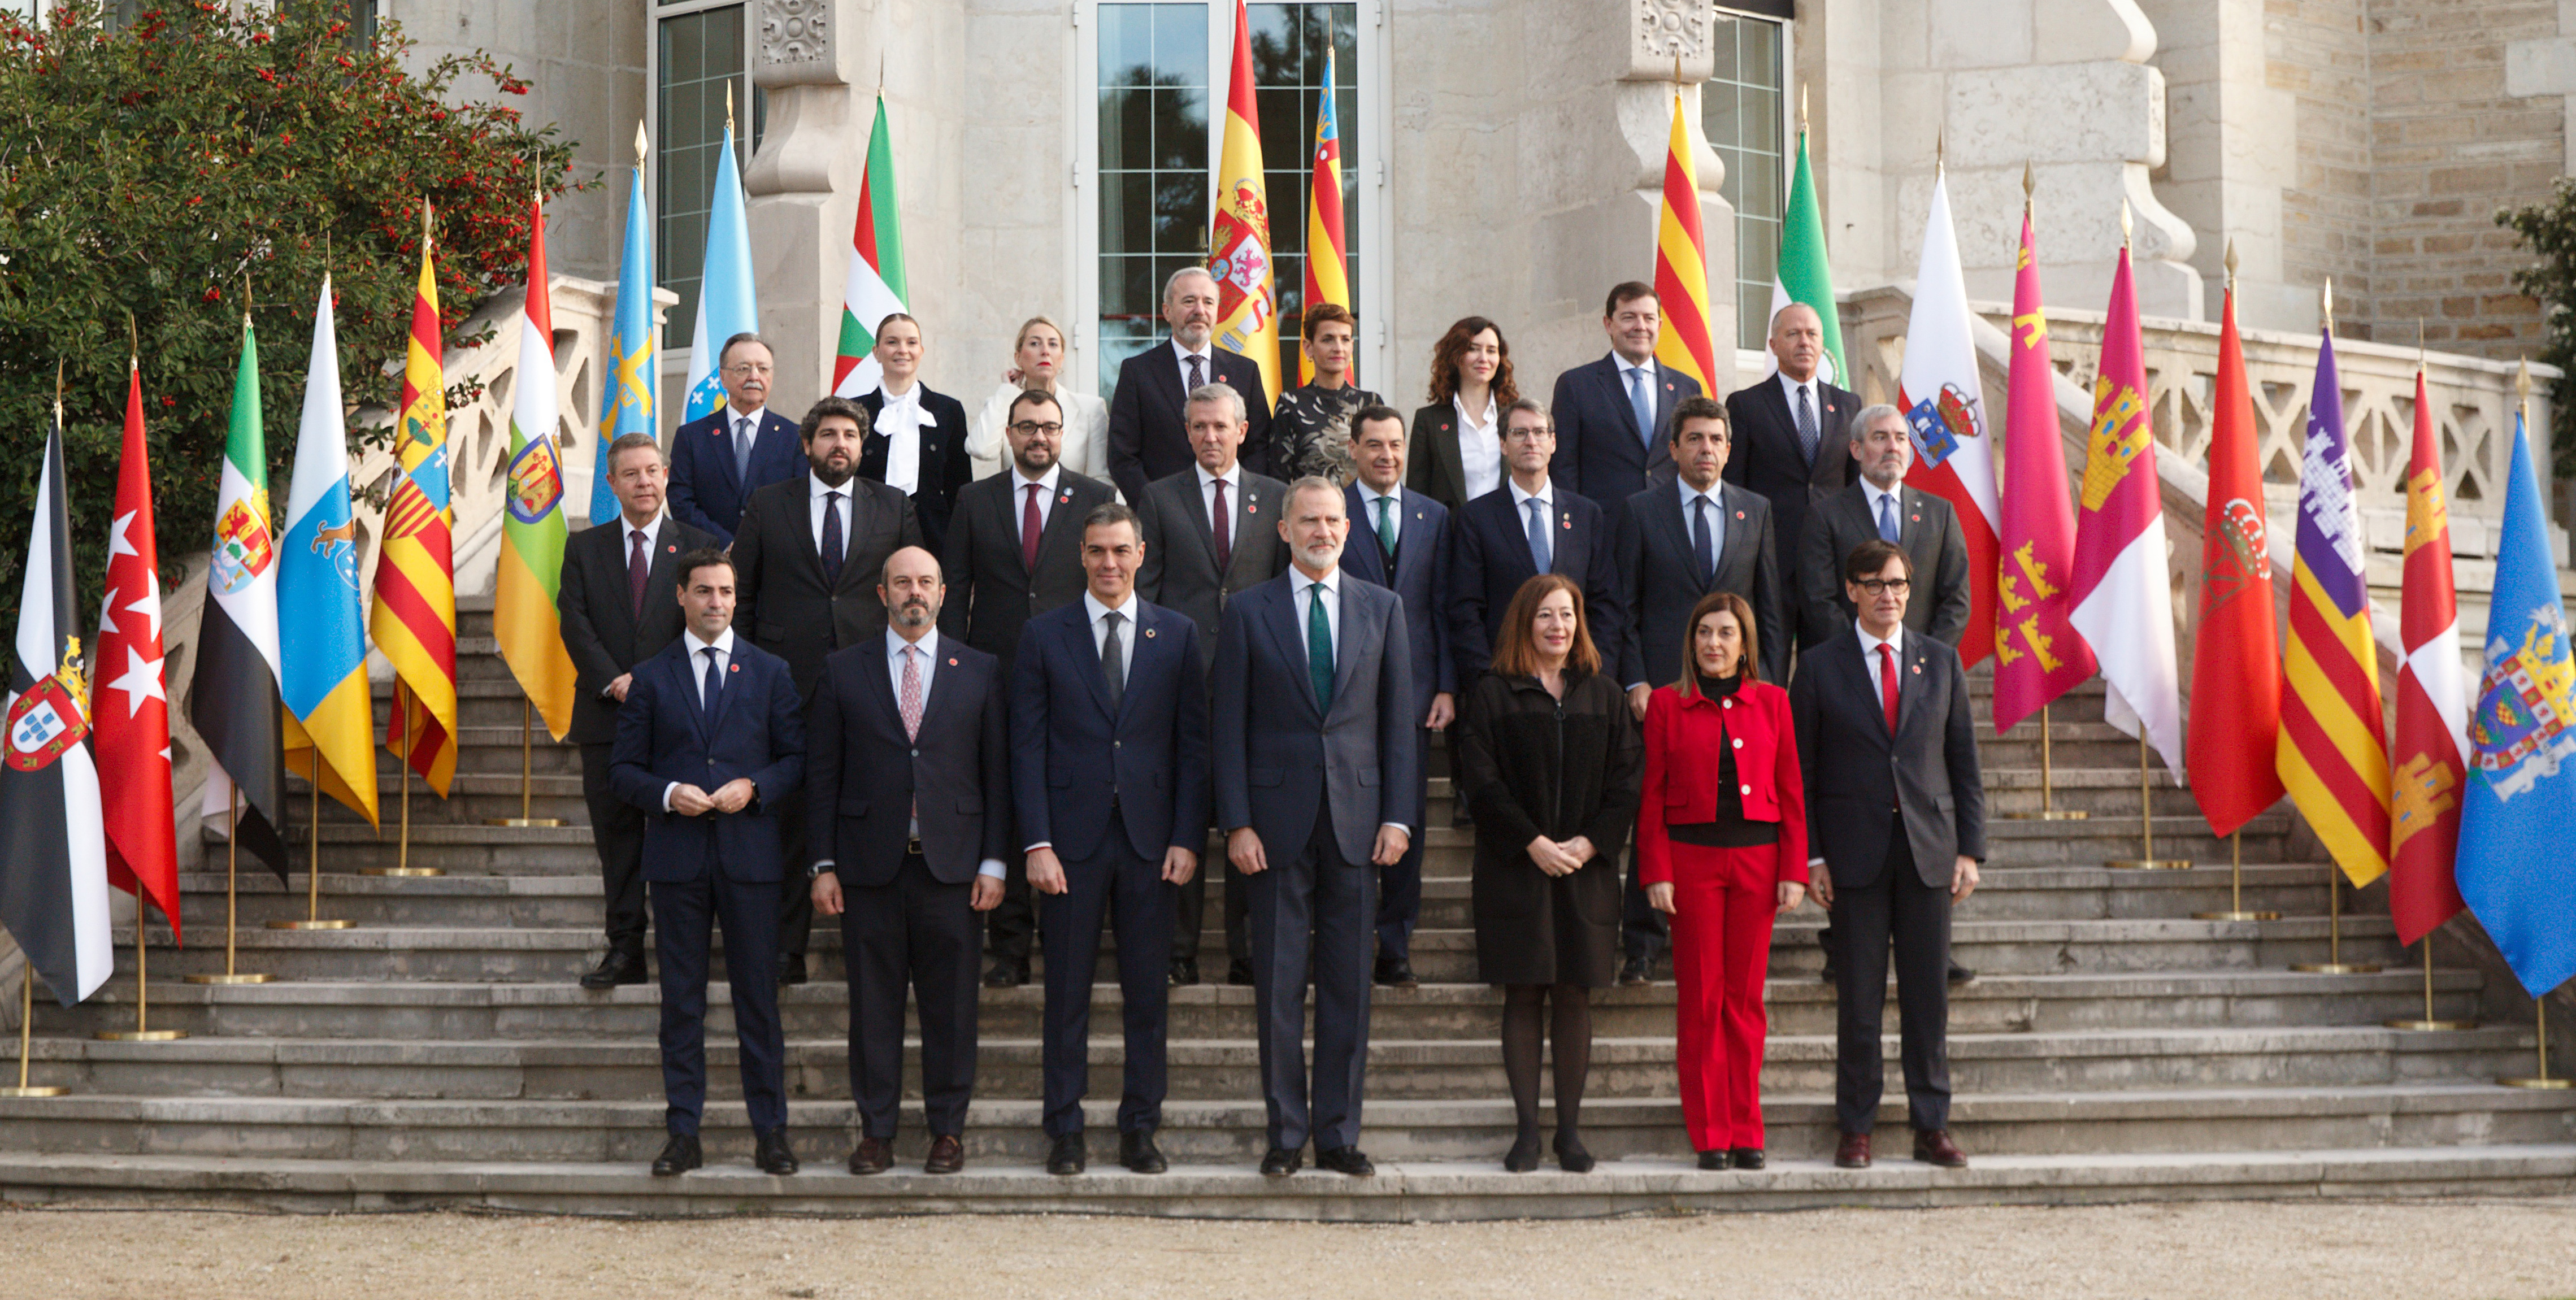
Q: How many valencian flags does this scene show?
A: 1